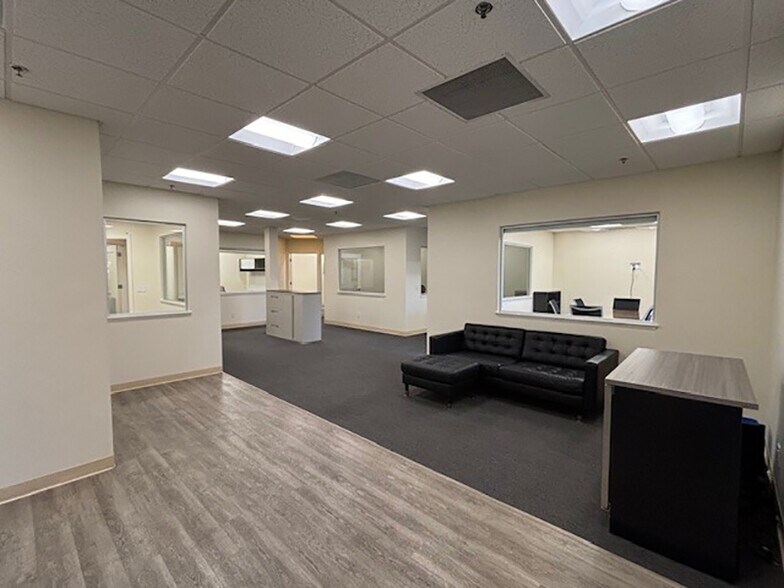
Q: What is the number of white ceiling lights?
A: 11